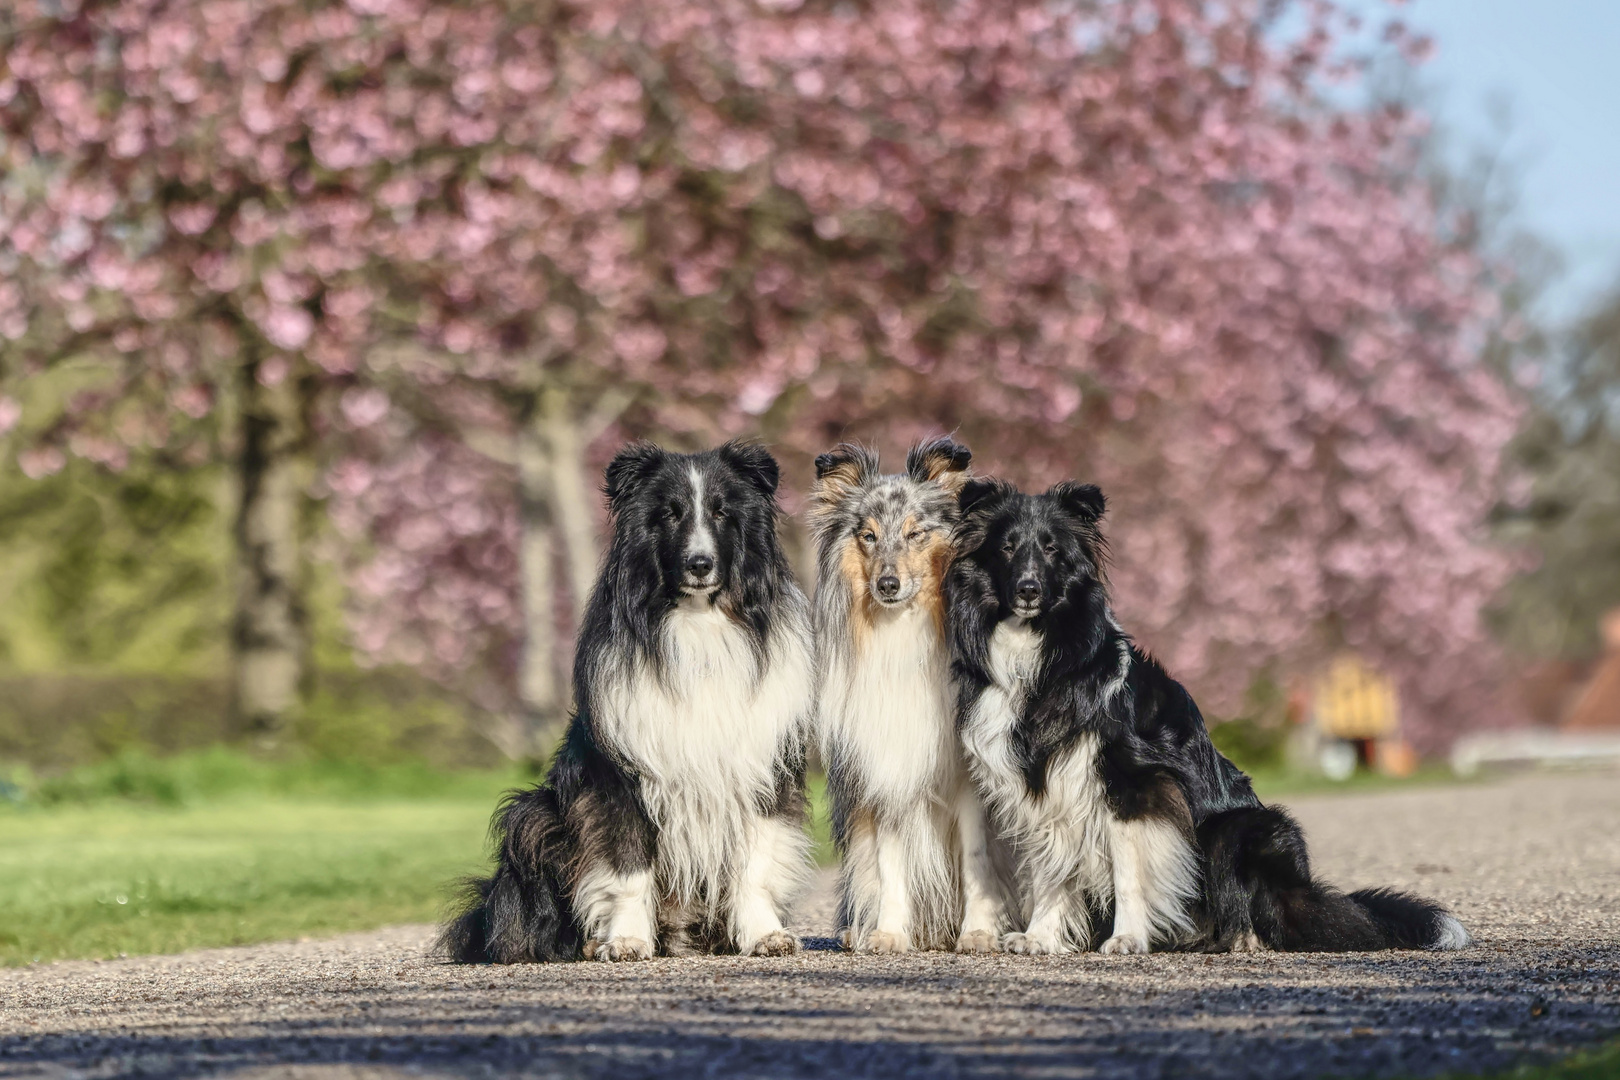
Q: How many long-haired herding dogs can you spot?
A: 3